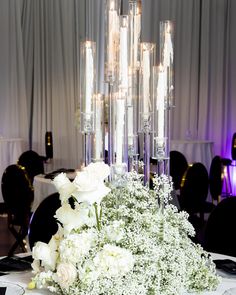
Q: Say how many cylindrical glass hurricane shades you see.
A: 10